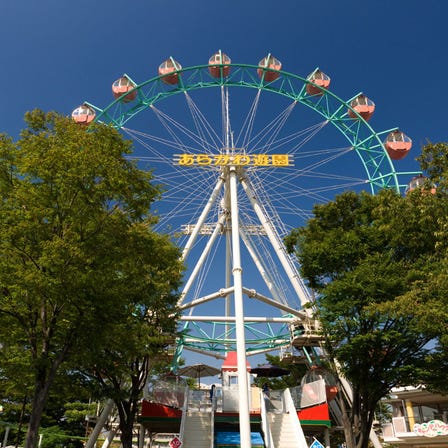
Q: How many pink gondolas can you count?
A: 9